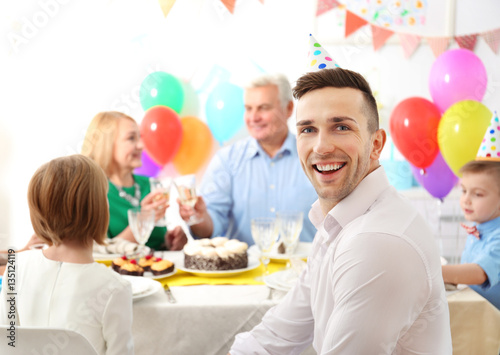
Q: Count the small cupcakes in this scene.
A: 4